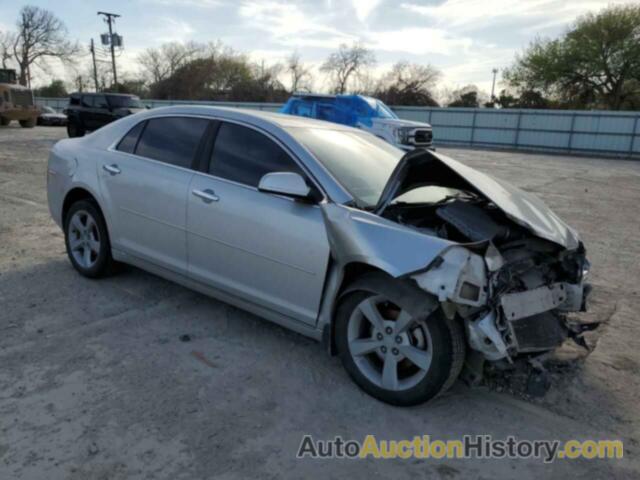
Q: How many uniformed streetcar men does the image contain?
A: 0